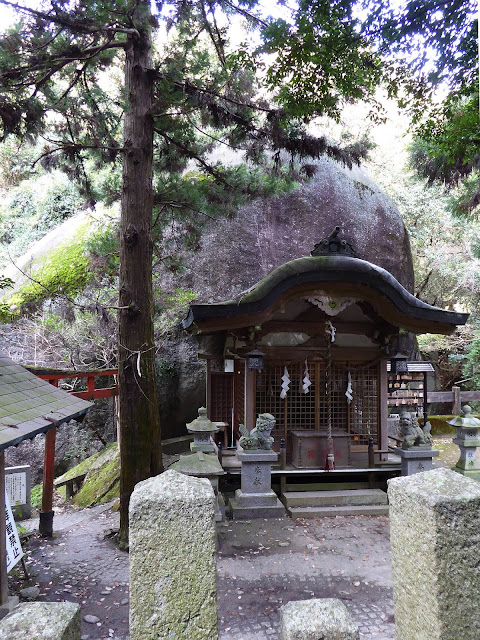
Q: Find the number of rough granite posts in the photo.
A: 4